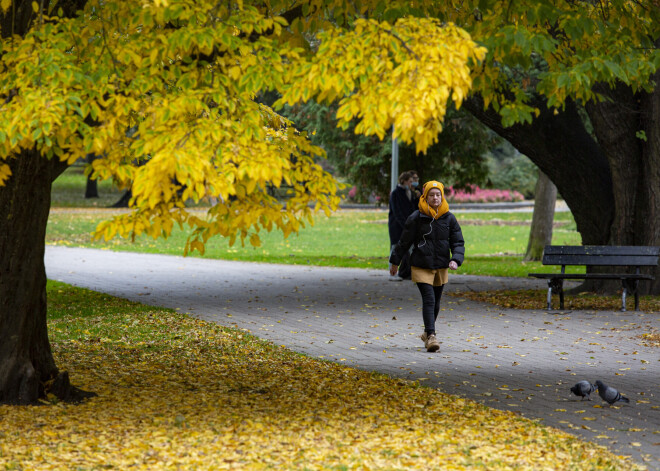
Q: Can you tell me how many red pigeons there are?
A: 0